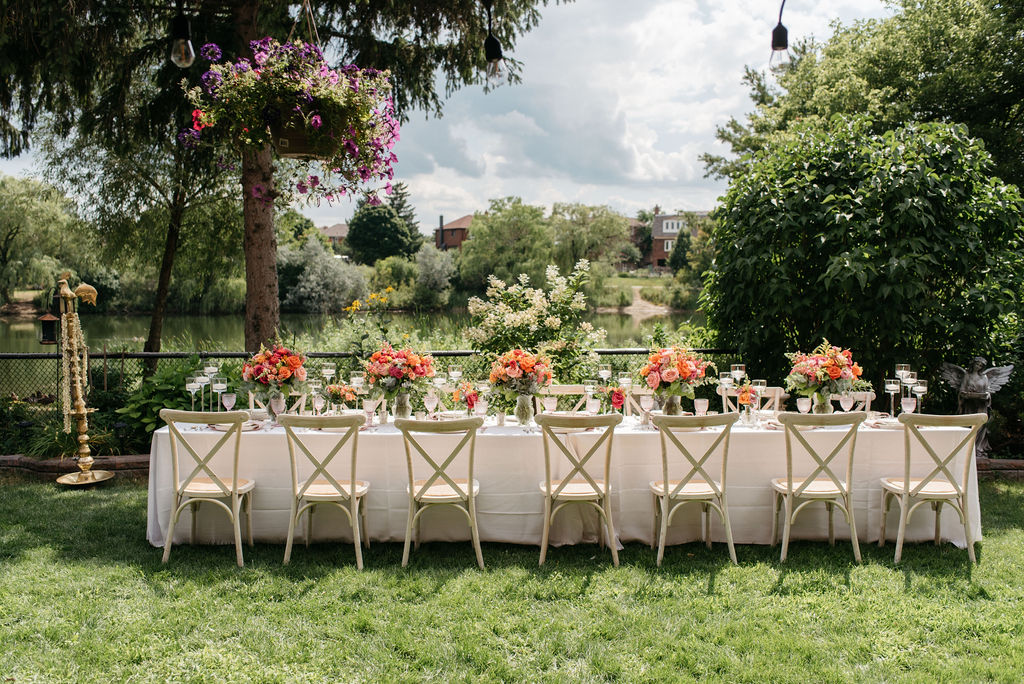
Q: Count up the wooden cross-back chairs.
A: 14